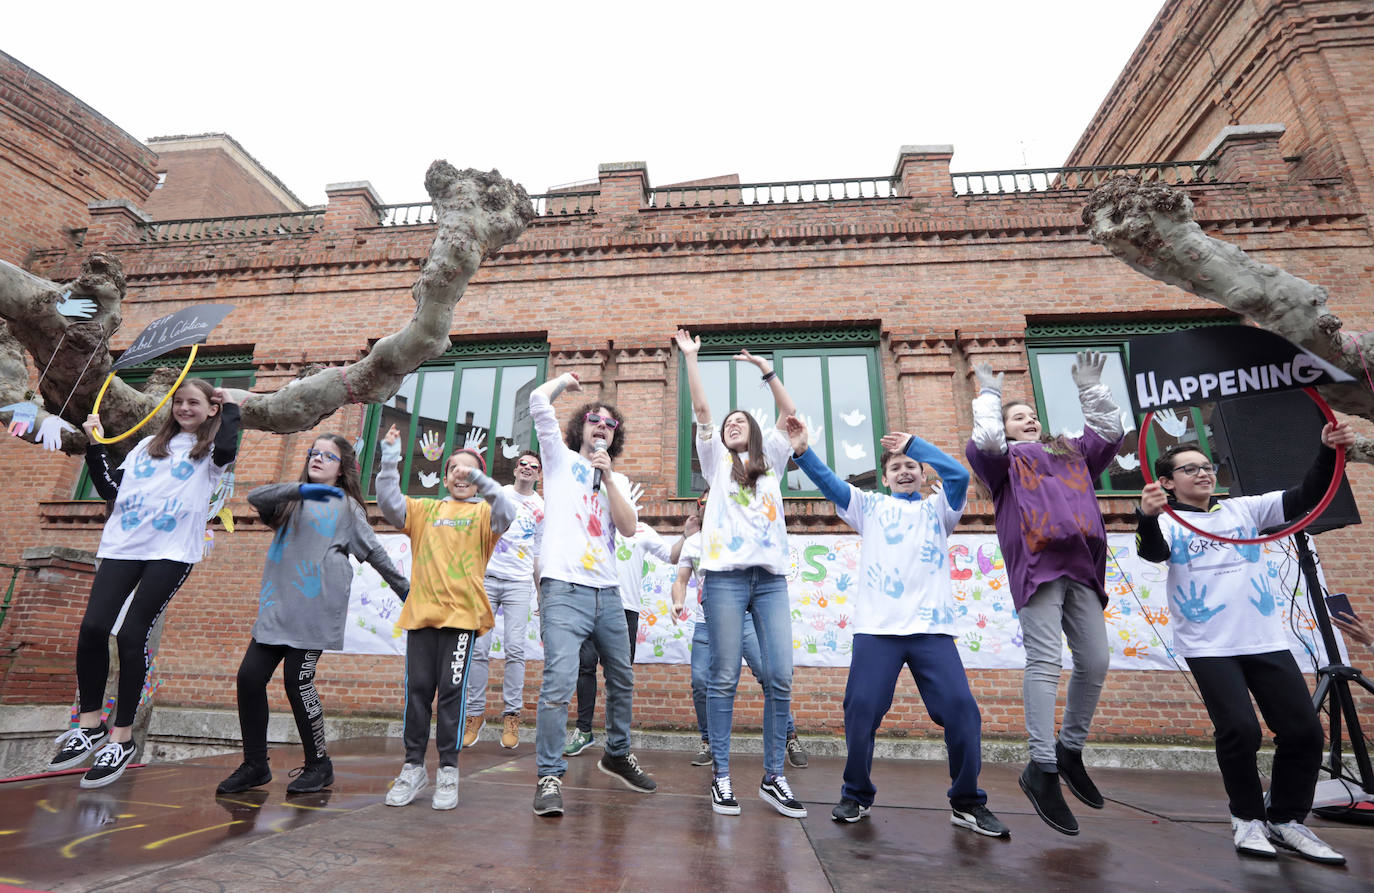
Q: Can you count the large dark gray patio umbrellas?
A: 0